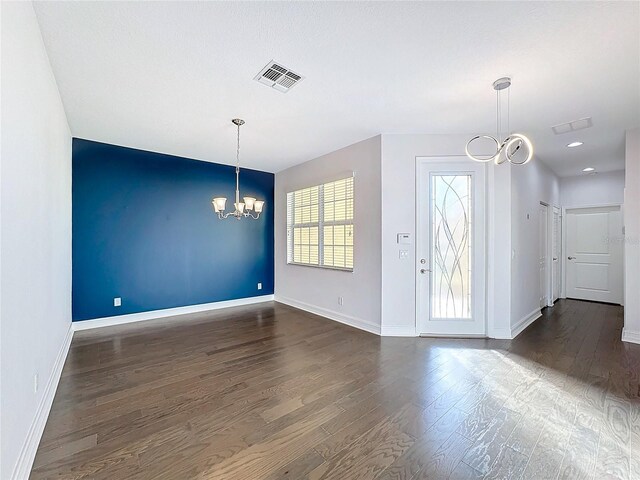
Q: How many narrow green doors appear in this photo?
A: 0